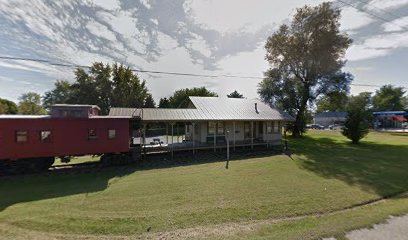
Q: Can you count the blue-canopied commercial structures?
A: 1